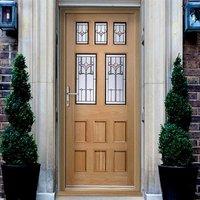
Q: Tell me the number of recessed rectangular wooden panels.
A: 6